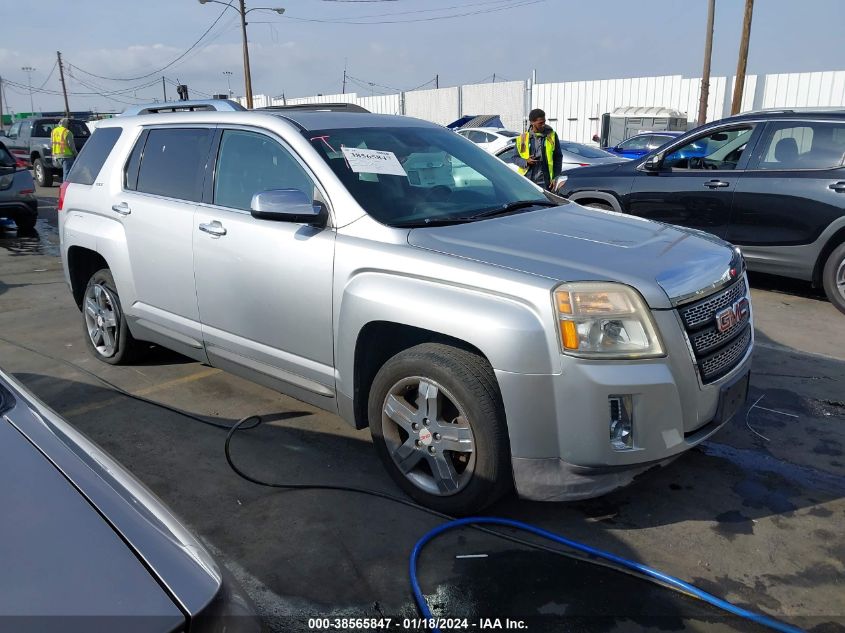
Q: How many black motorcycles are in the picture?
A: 0